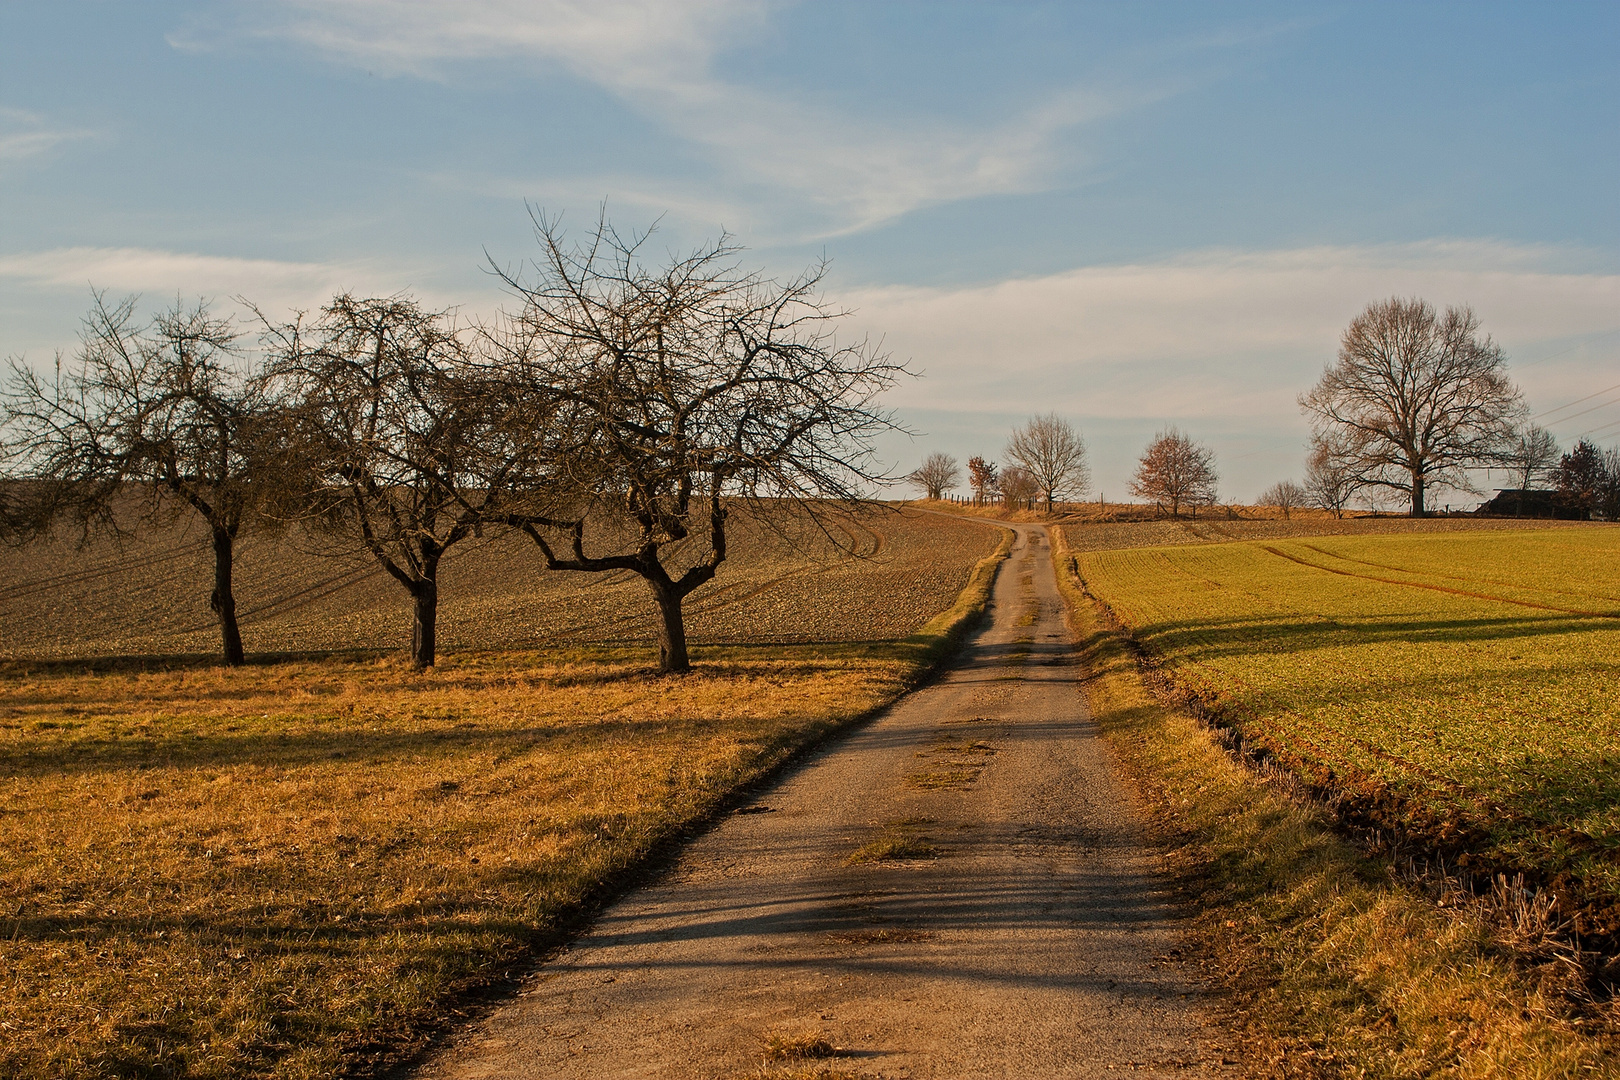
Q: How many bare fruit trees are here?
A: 3